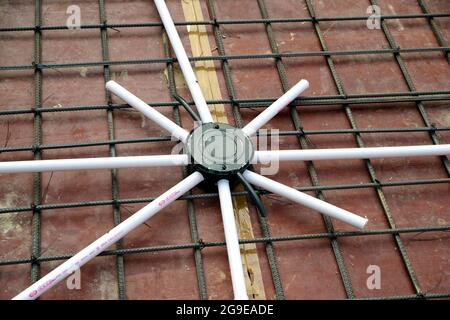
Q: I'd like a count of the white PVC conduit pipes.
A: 8